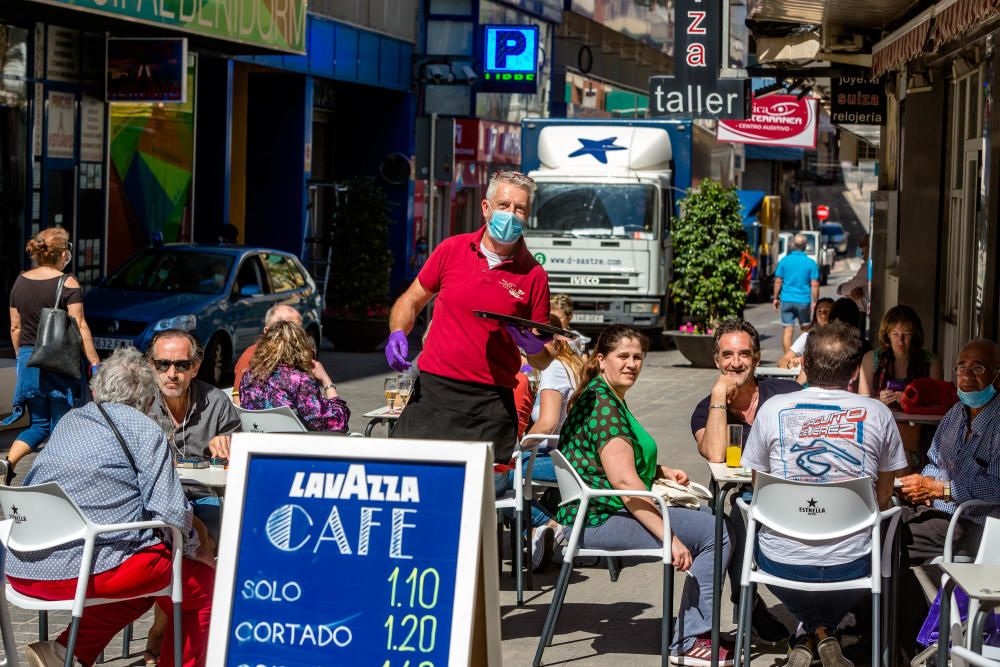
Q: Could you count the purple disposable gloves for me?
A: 2